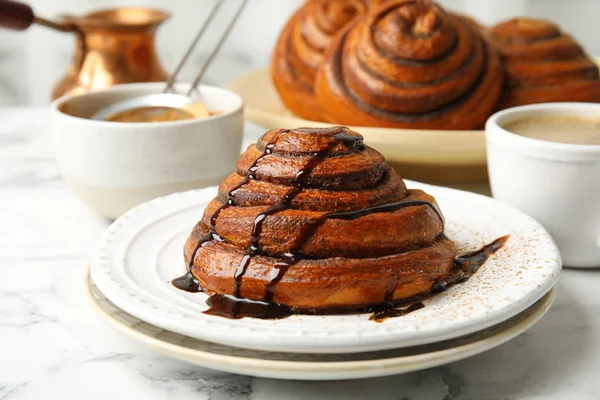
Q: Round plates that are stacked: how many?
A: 2